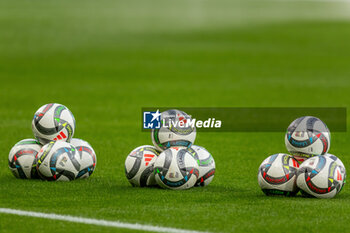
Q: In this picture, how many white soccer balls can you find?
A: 11